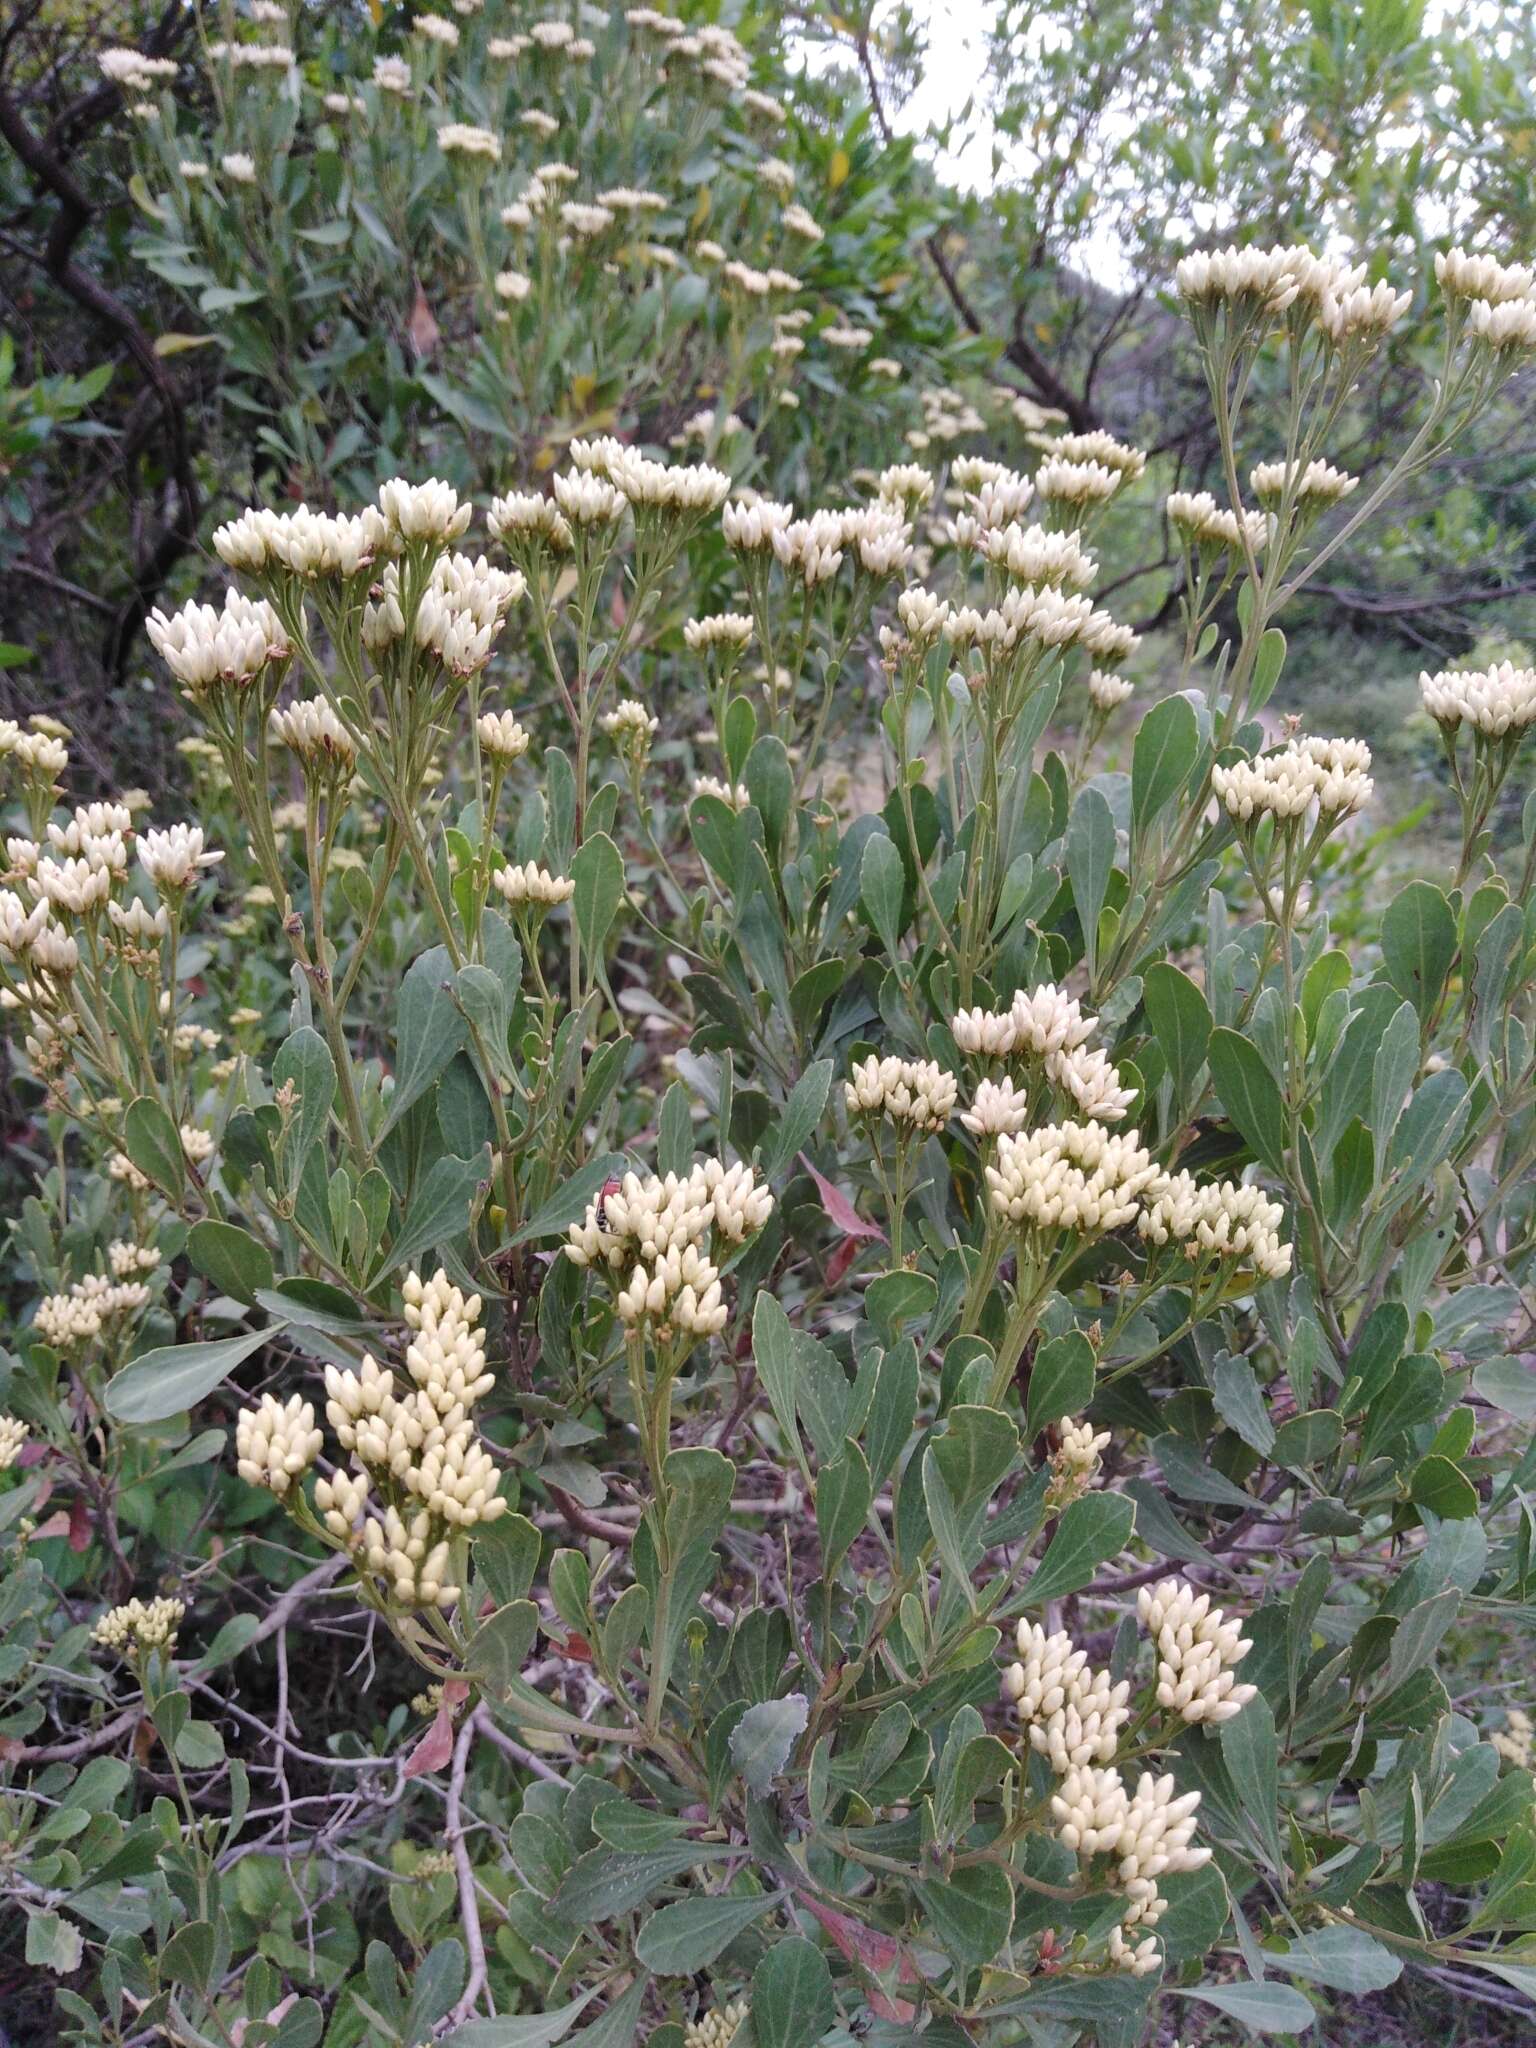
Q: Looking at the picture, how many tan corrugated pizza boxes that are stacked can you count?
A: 0